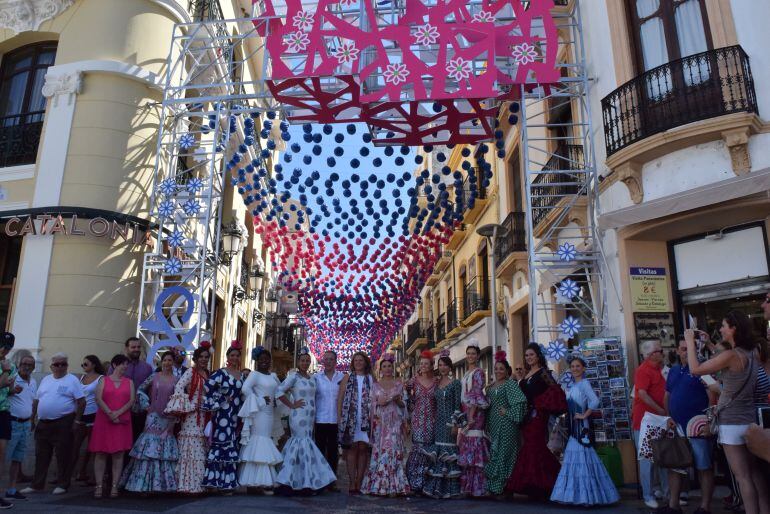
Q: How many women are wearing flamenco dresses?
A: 12